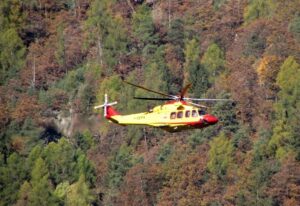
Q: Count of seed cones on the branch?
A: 0